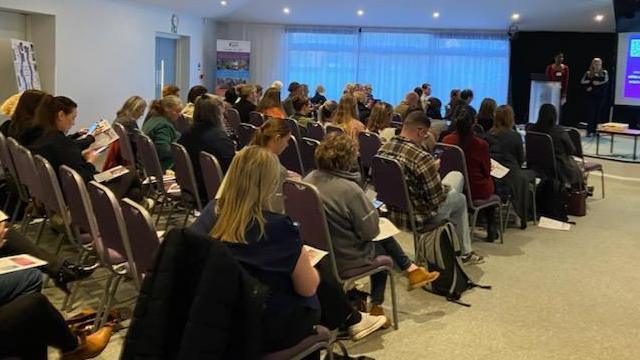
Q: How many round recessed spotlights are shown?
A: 6